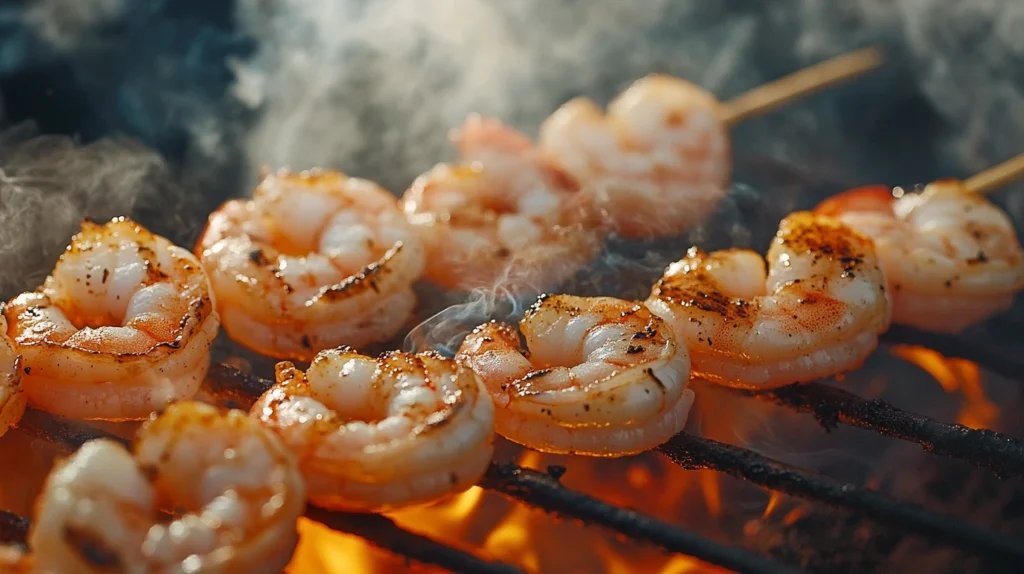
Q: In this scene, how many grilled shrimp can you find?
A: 10